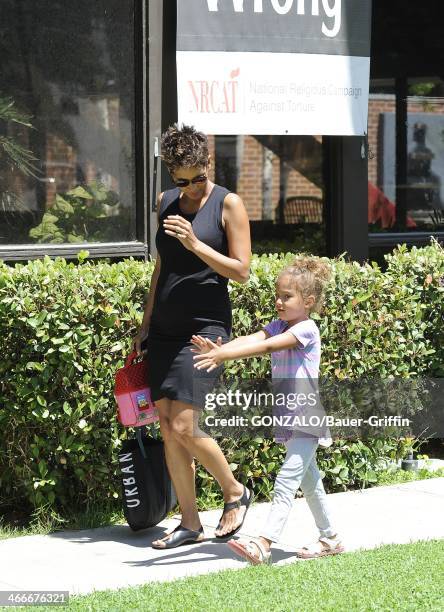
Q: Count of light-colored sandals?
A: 2